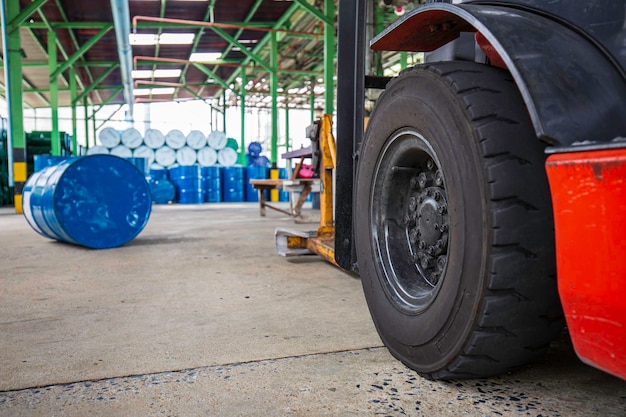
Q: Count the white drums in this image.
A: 13